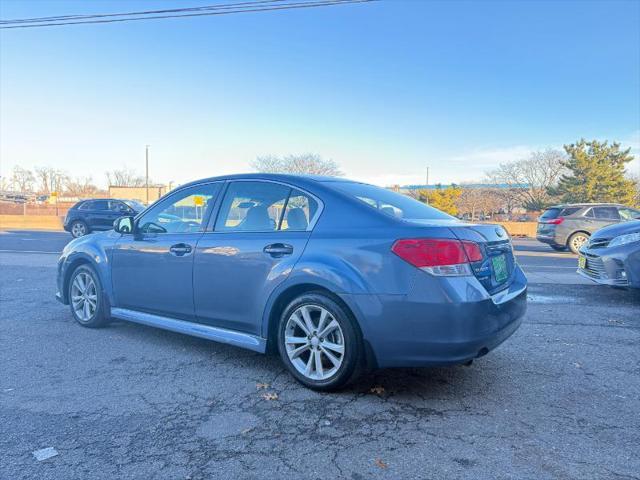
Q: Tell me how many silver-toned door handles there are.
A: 2